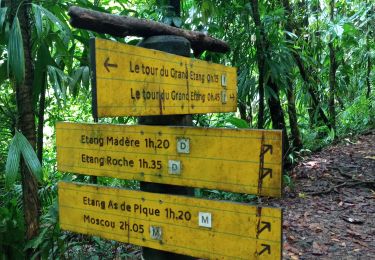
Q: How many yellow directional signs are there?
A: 3